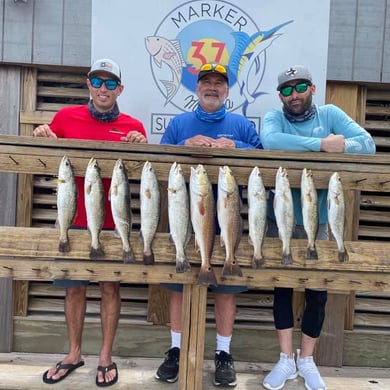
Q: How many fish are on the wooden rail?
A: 11